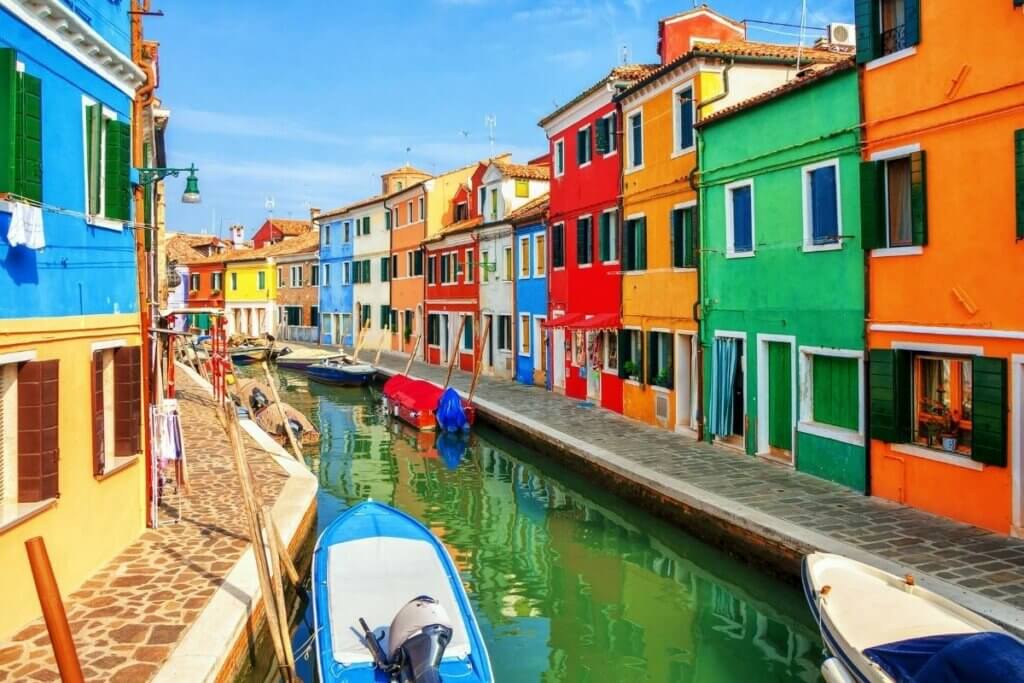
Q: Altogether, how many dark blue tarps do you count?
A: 2